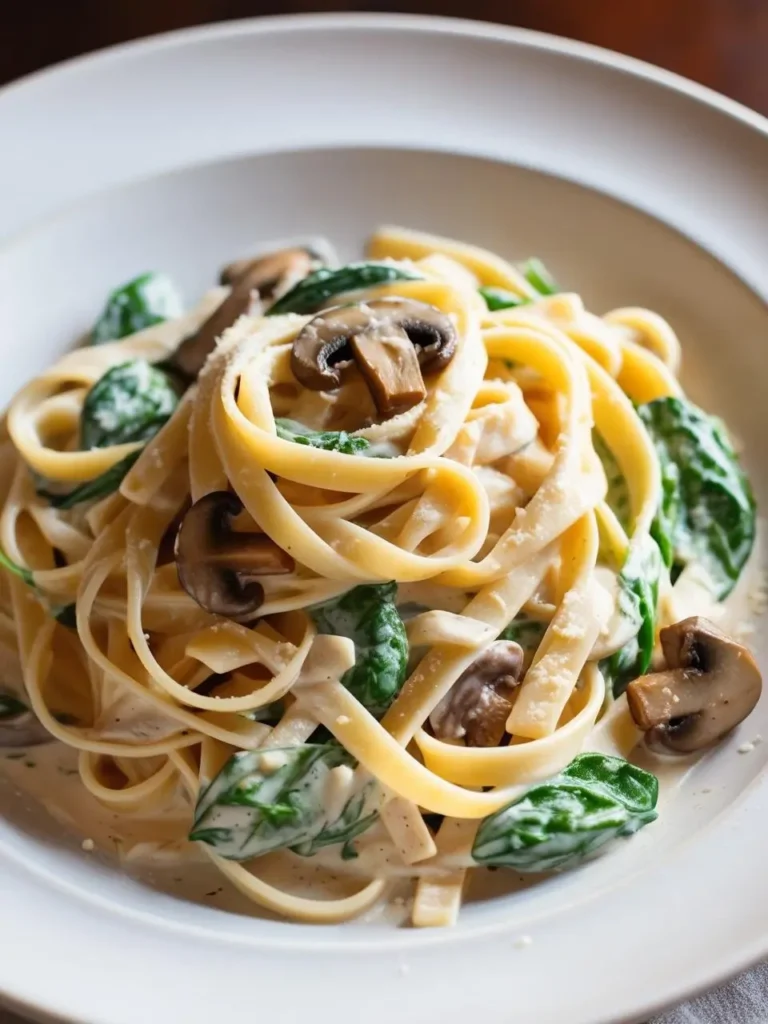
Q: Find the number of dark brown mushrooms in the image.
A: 5